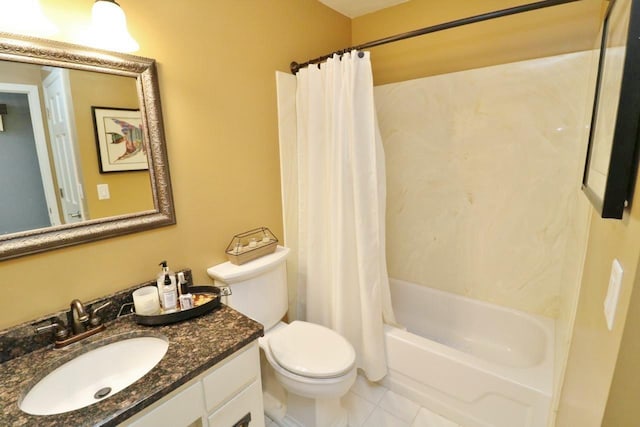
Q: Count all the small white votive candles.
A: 3